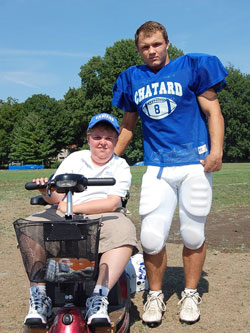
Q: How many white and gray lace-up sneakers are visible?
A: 2